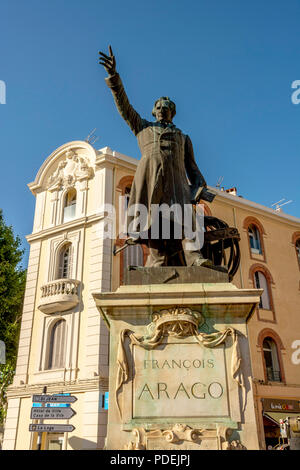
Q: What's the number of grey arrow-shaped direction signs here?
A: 3